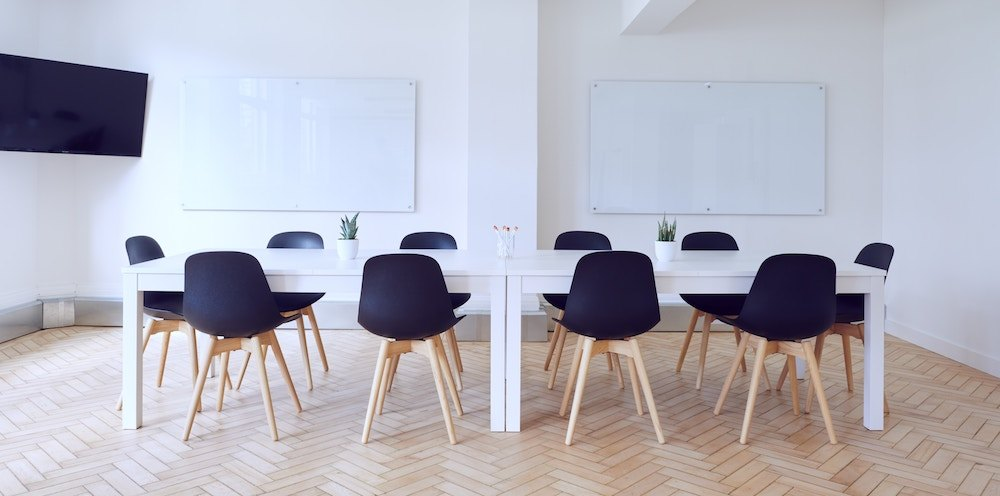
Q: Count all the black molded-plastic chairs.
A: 10